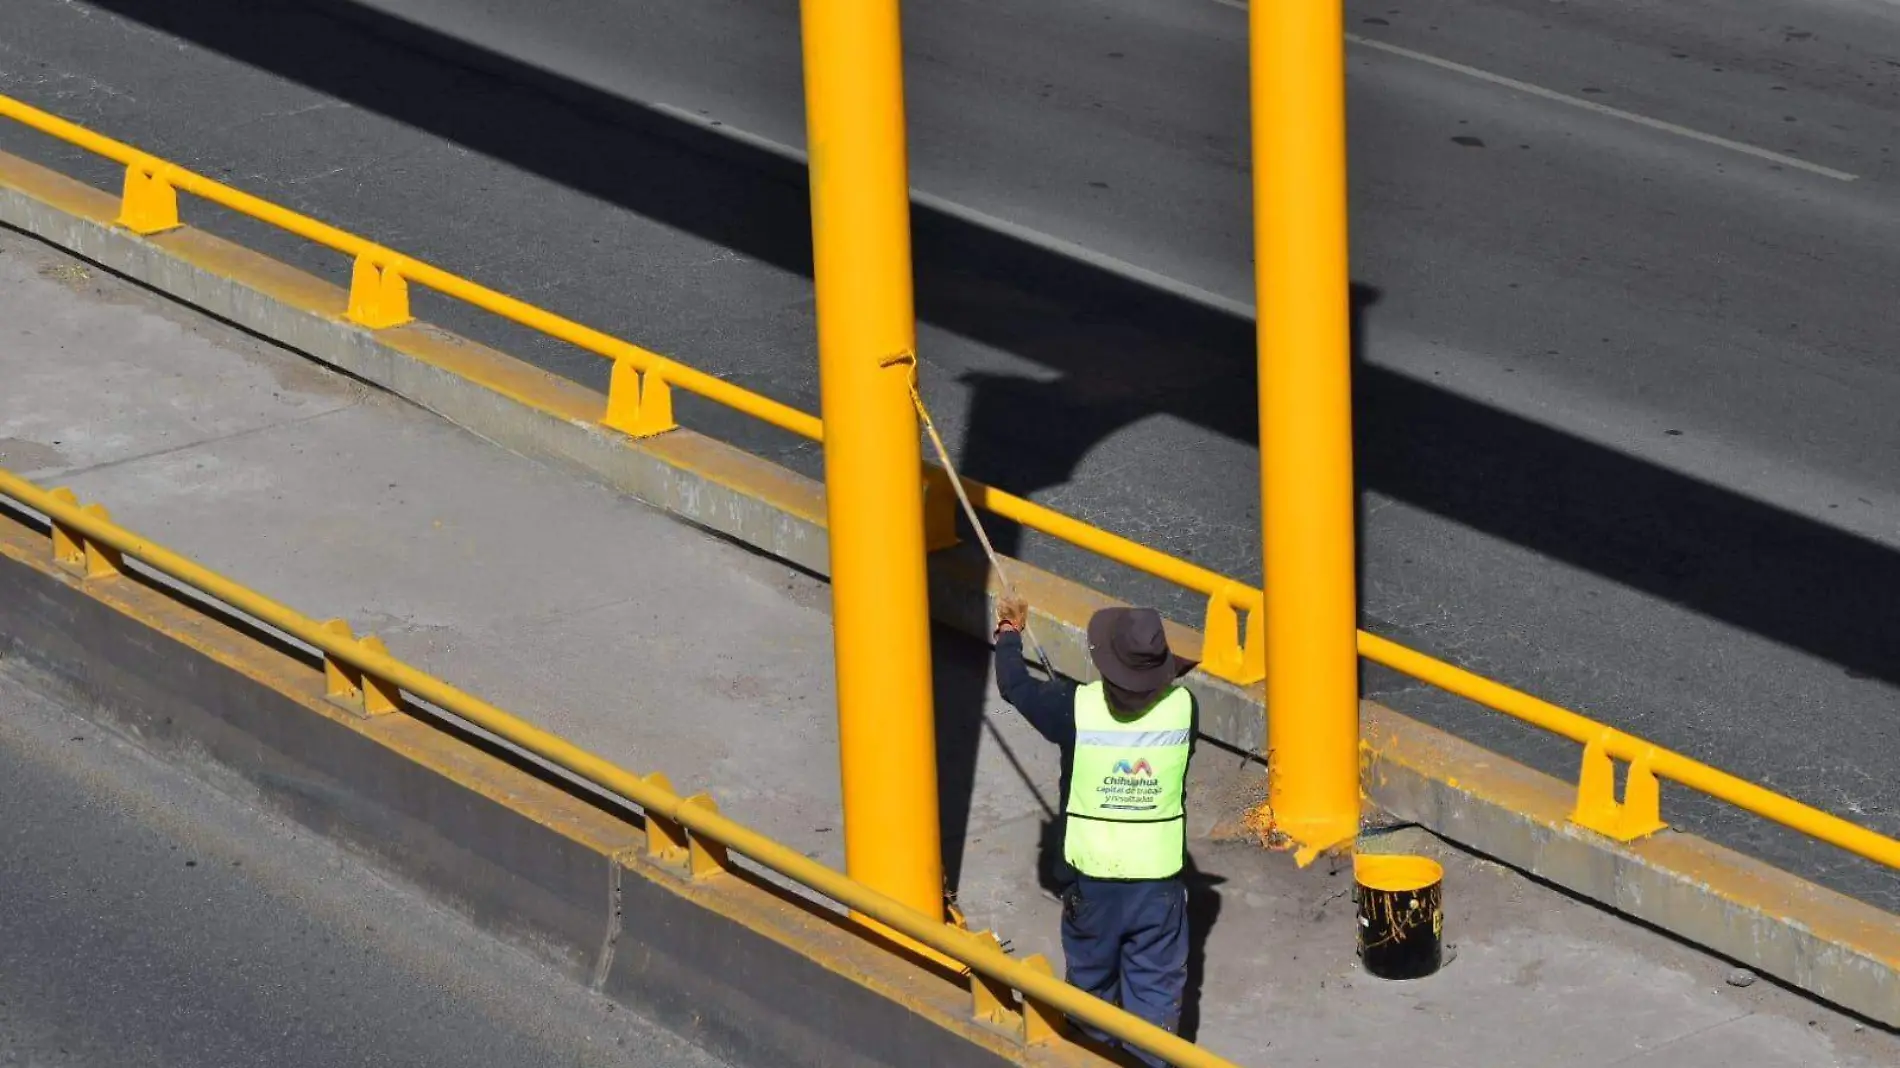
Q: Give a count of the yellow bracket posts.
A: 10